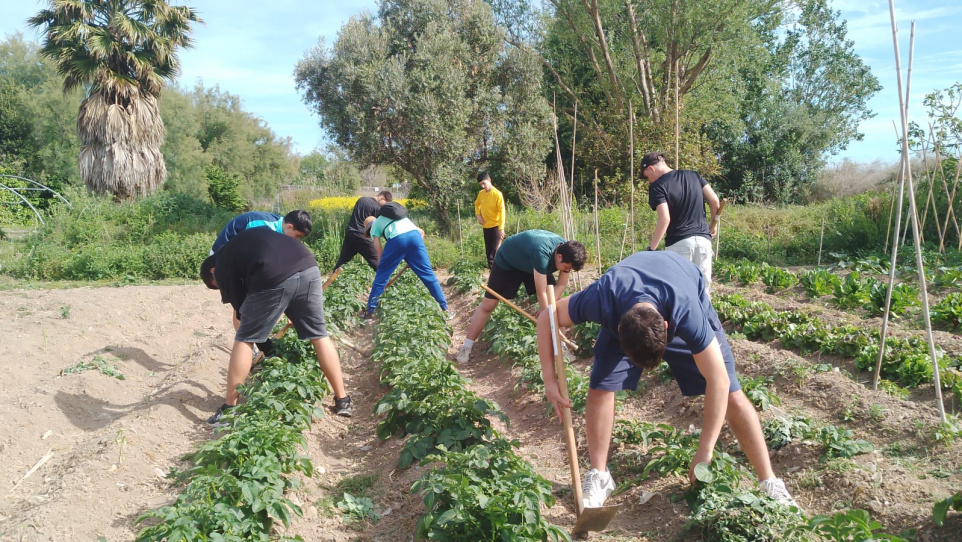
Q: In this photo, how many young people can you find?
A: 8